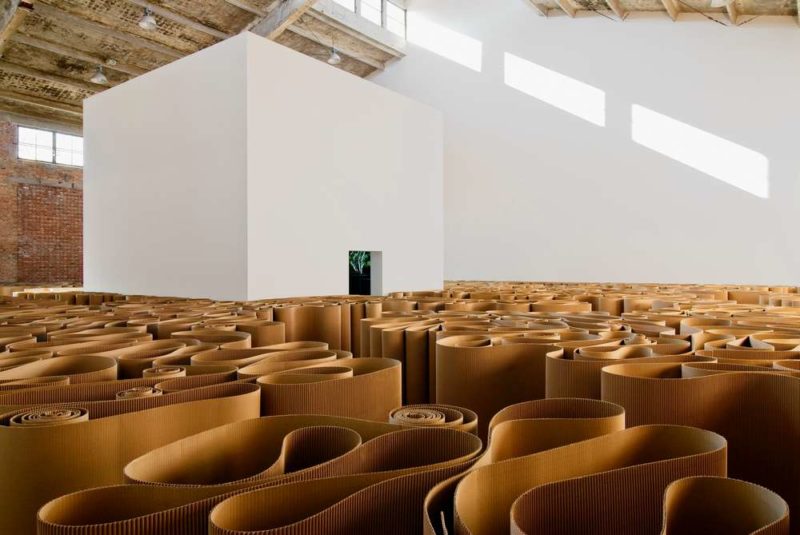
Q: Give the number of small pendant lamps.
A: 3